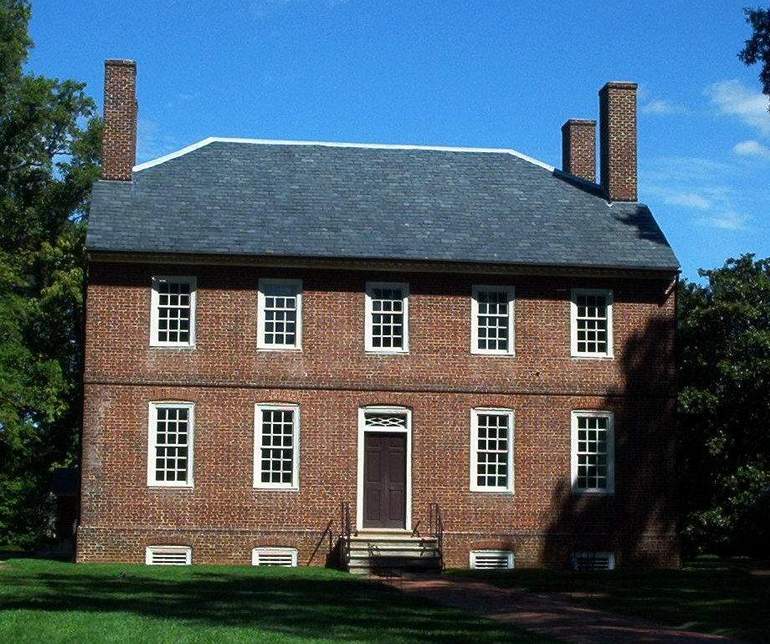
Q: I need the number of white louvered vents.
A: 4